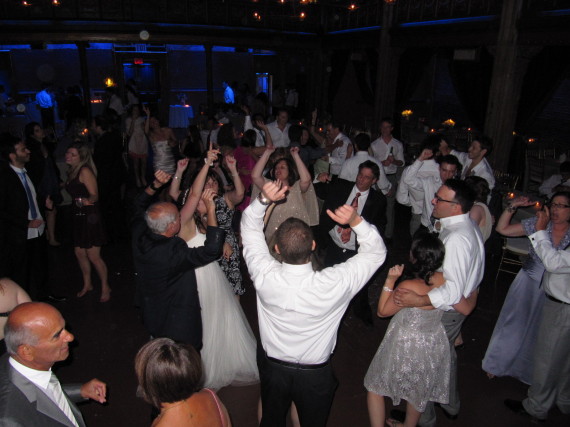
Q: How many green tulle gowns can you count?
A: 0